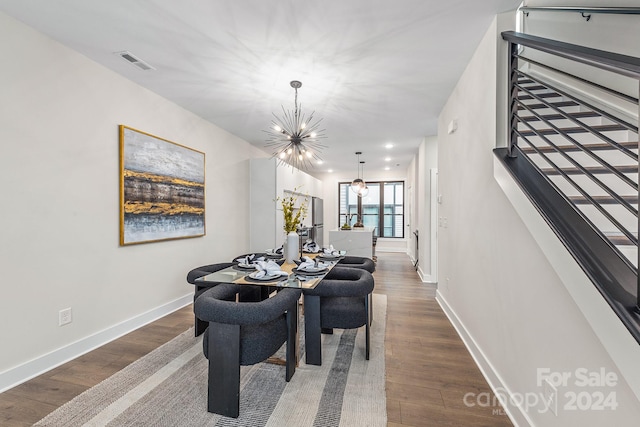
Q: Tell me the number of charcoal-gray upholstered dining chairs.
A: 5